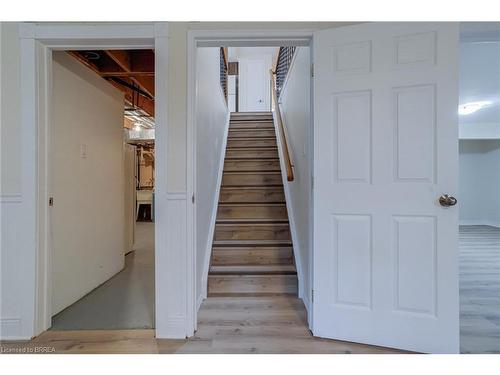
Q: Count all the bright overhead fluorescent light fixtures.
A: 1